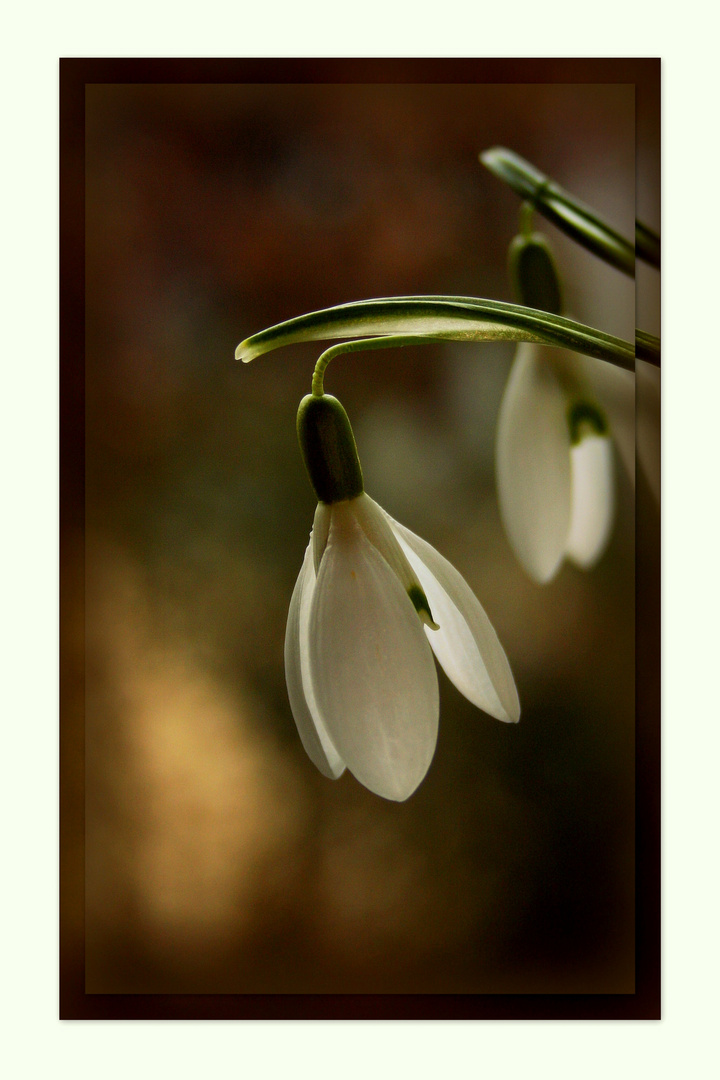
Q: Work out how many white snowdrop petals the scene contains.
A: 5